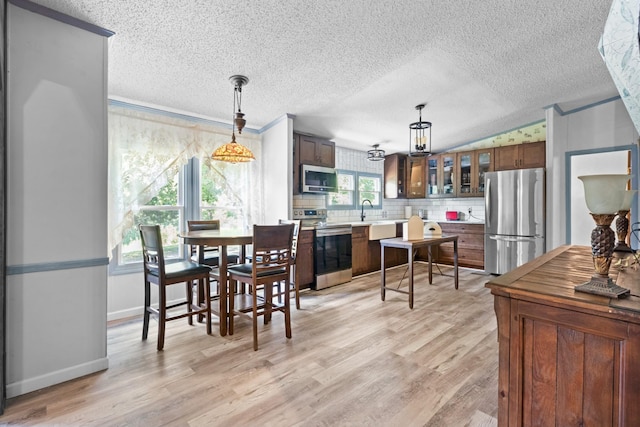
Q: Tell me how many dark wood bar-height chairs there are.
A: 4